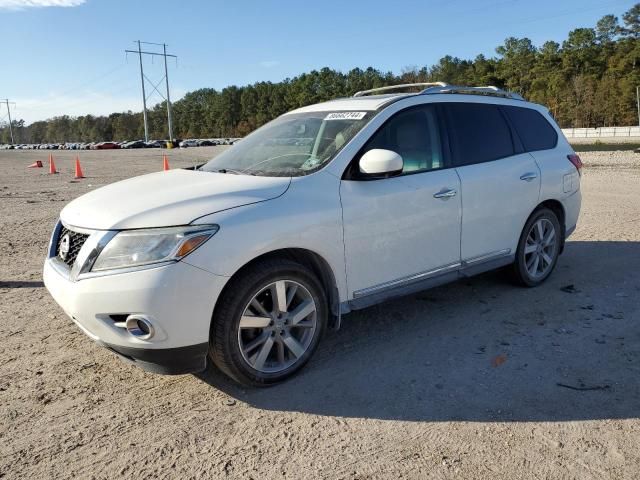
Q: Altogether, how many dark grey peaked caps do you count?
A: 0